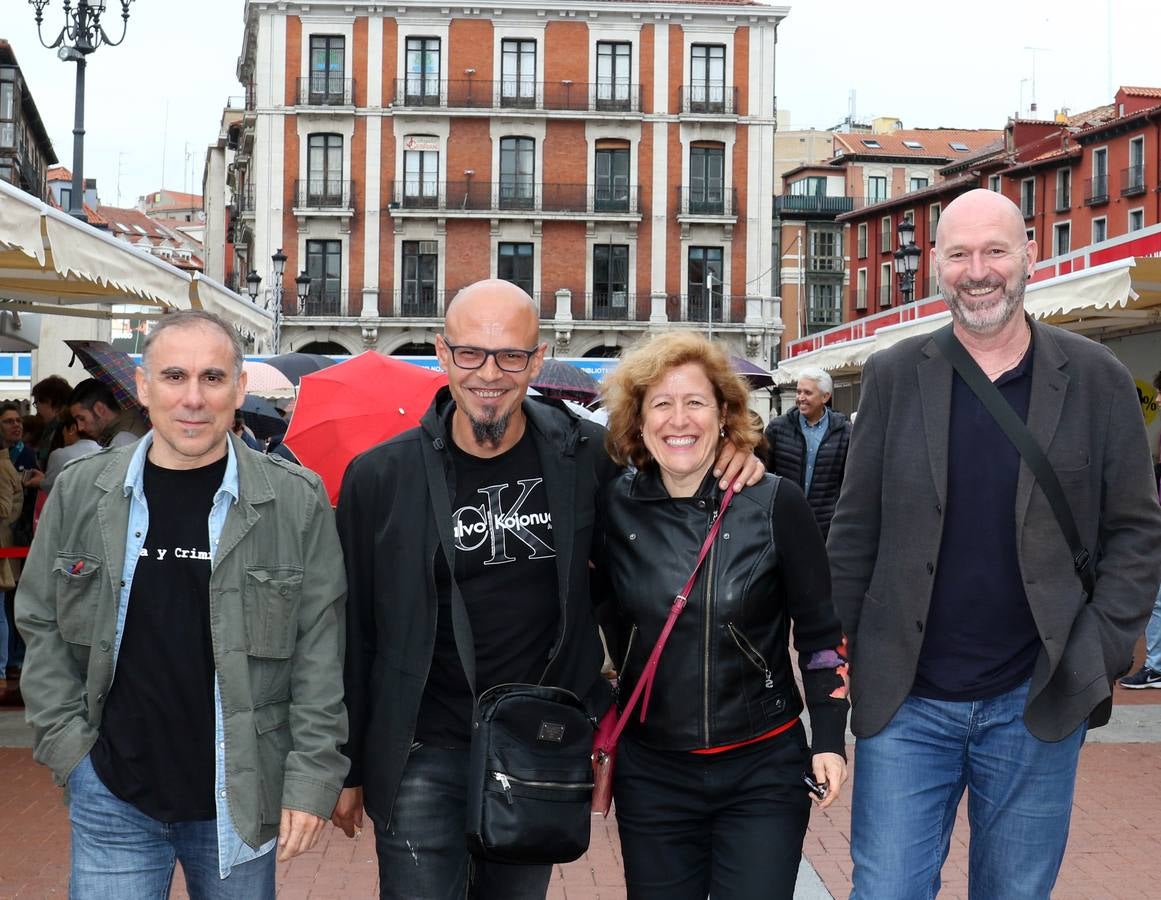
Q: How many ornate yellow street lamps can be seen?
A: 0